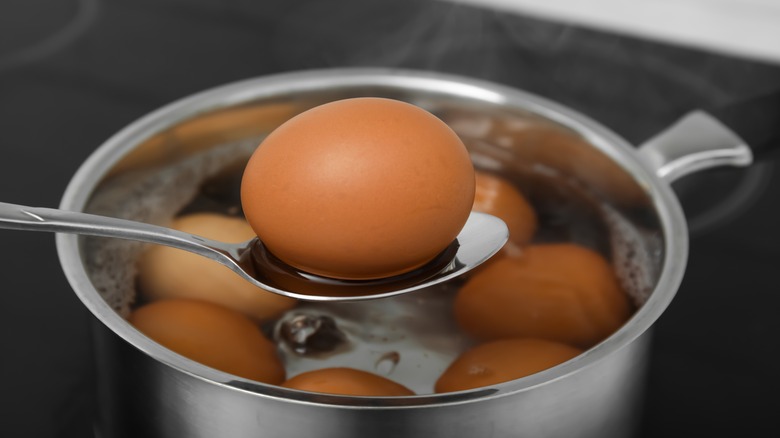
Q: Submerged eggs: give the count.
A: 6